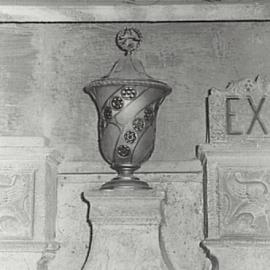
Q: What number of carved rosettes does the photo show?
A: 7